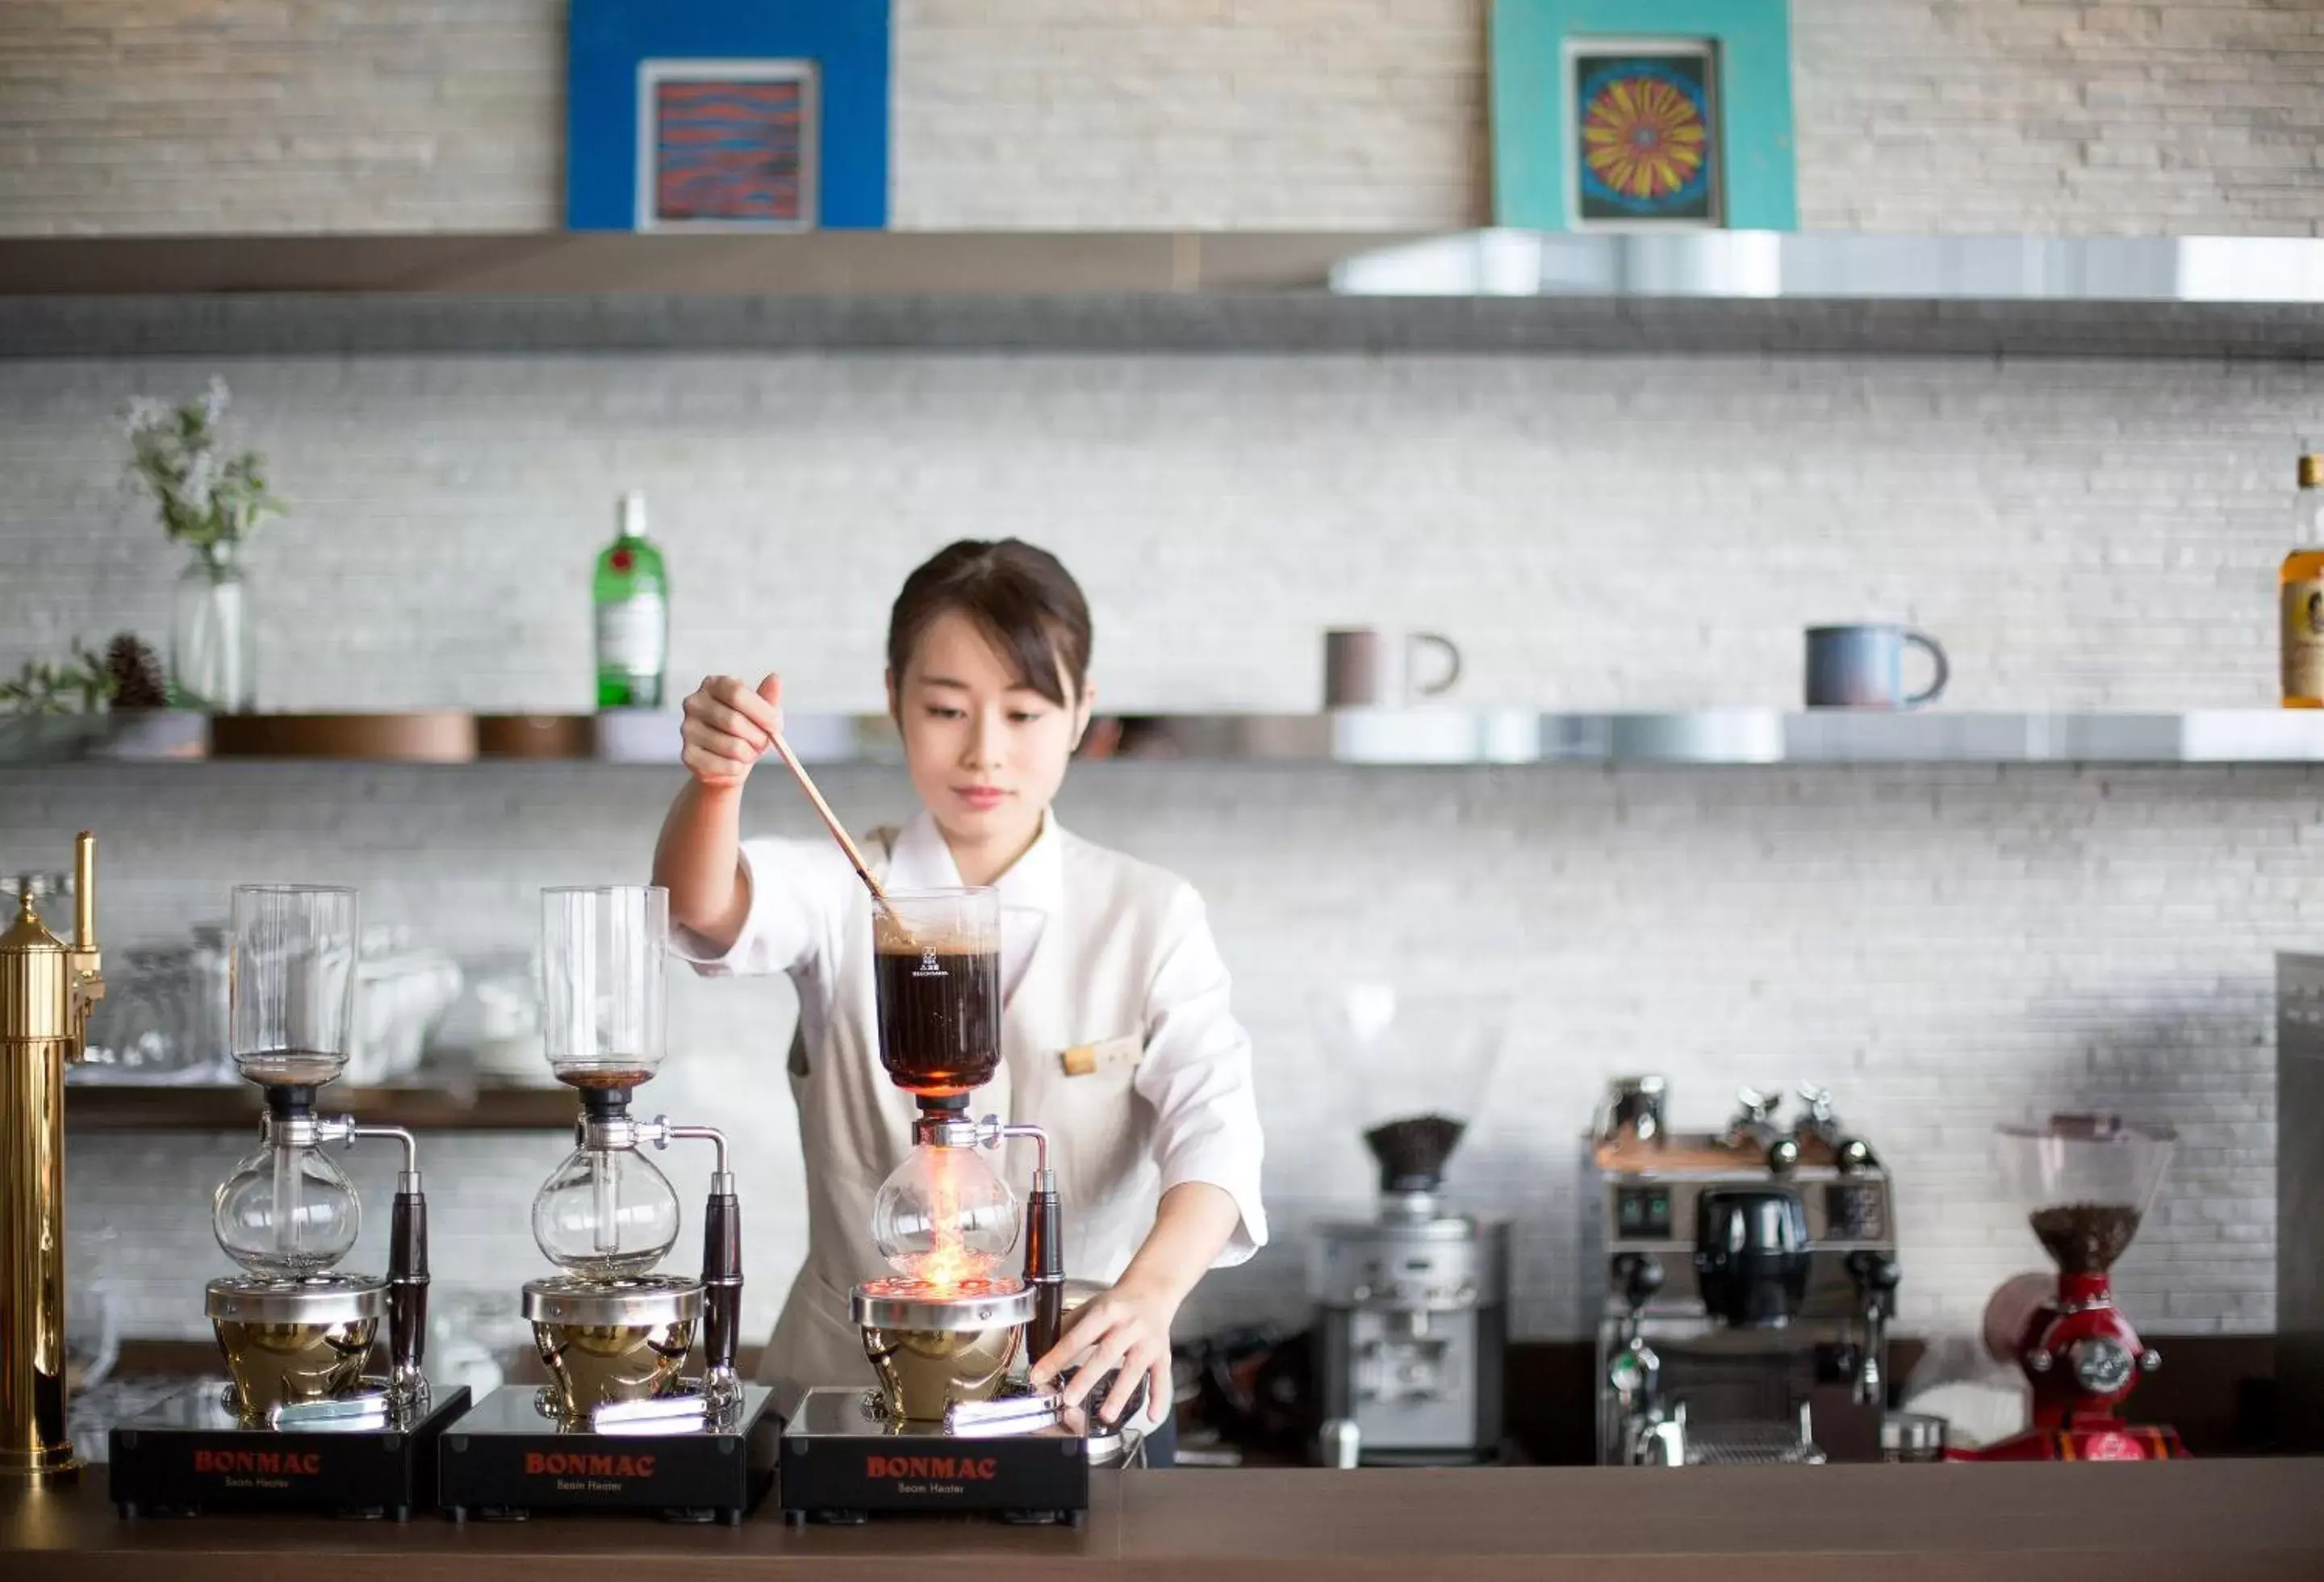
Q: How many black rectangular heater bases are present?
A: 3